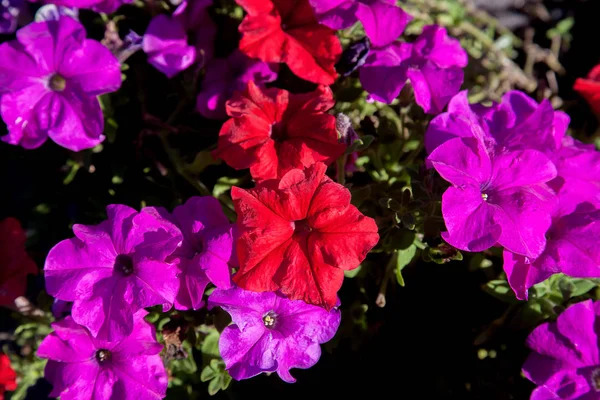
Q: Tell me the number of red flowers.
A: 6